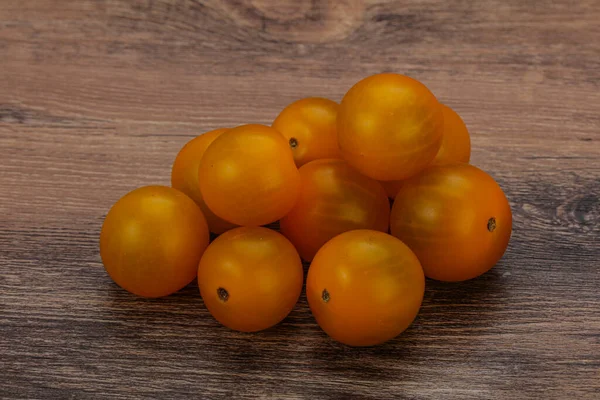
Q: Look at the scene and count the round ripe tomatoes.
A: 10